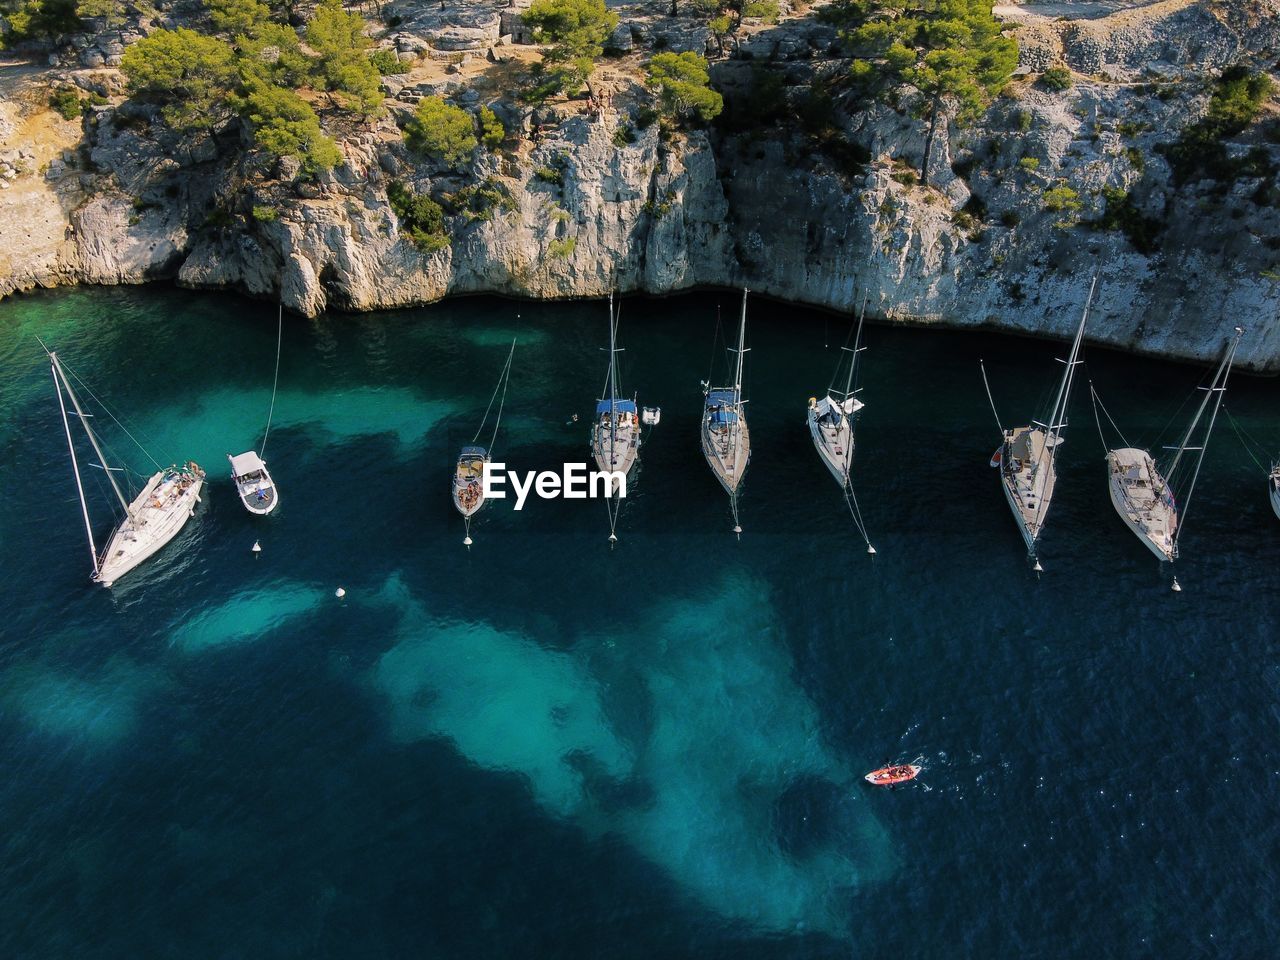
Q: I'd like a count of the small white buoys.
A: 8